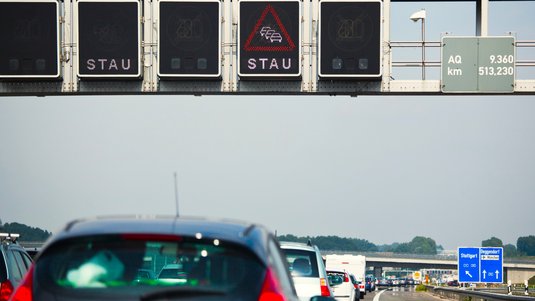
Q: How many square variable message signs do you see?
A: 5